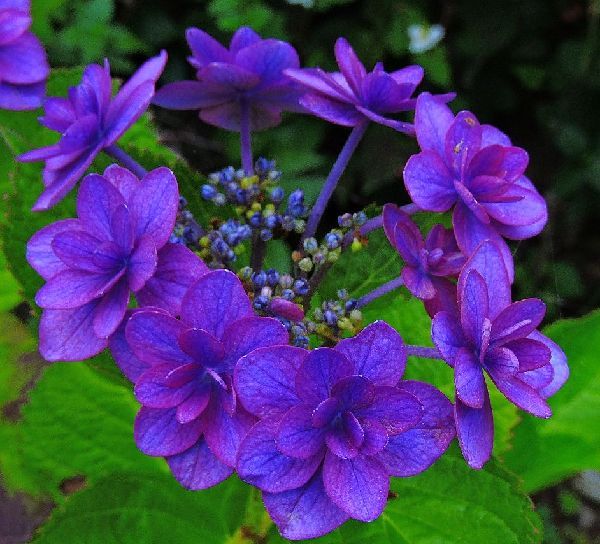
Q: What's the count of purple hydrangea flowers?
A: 10